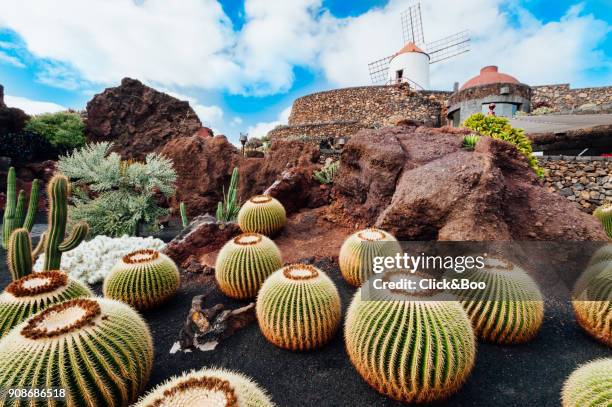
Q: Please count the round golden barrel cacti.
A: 14